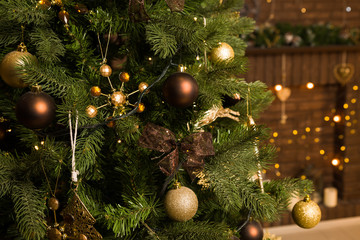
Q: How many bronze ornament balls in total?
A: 3